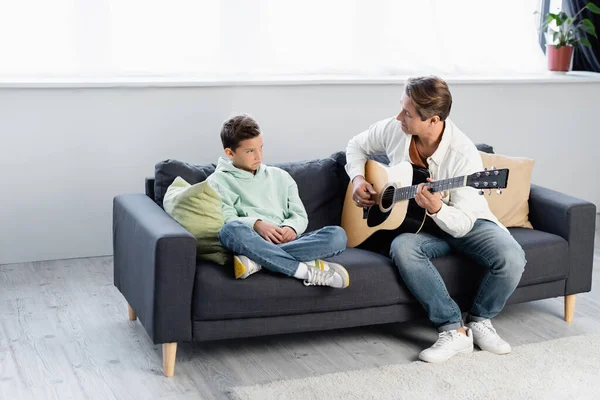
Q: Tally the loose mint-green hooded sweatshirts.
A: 1